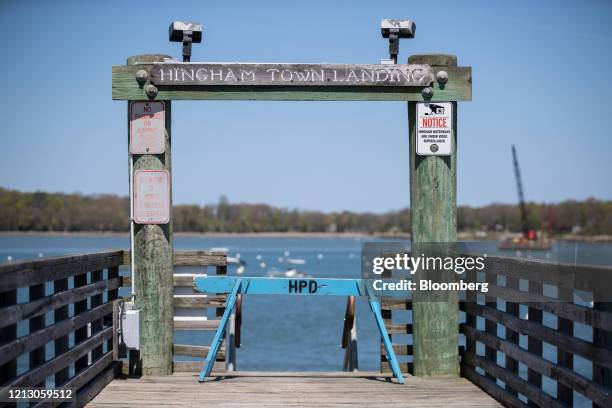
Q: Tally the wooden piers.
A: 1